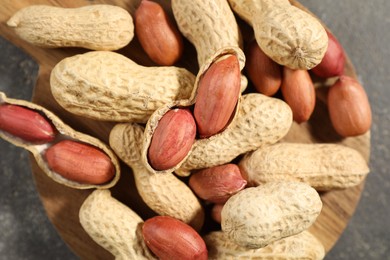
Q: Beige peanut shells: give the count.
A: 12